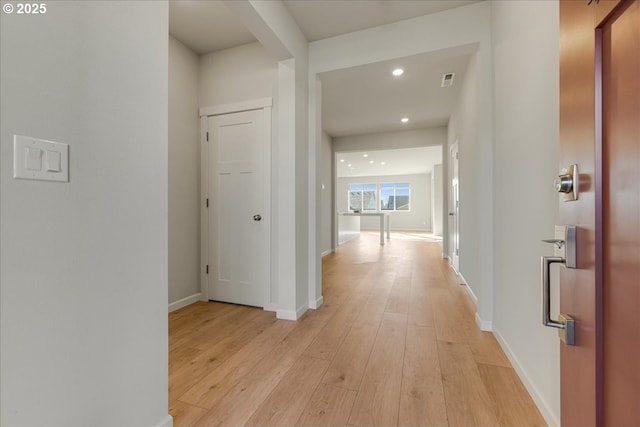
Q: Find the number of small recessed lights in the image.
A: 7